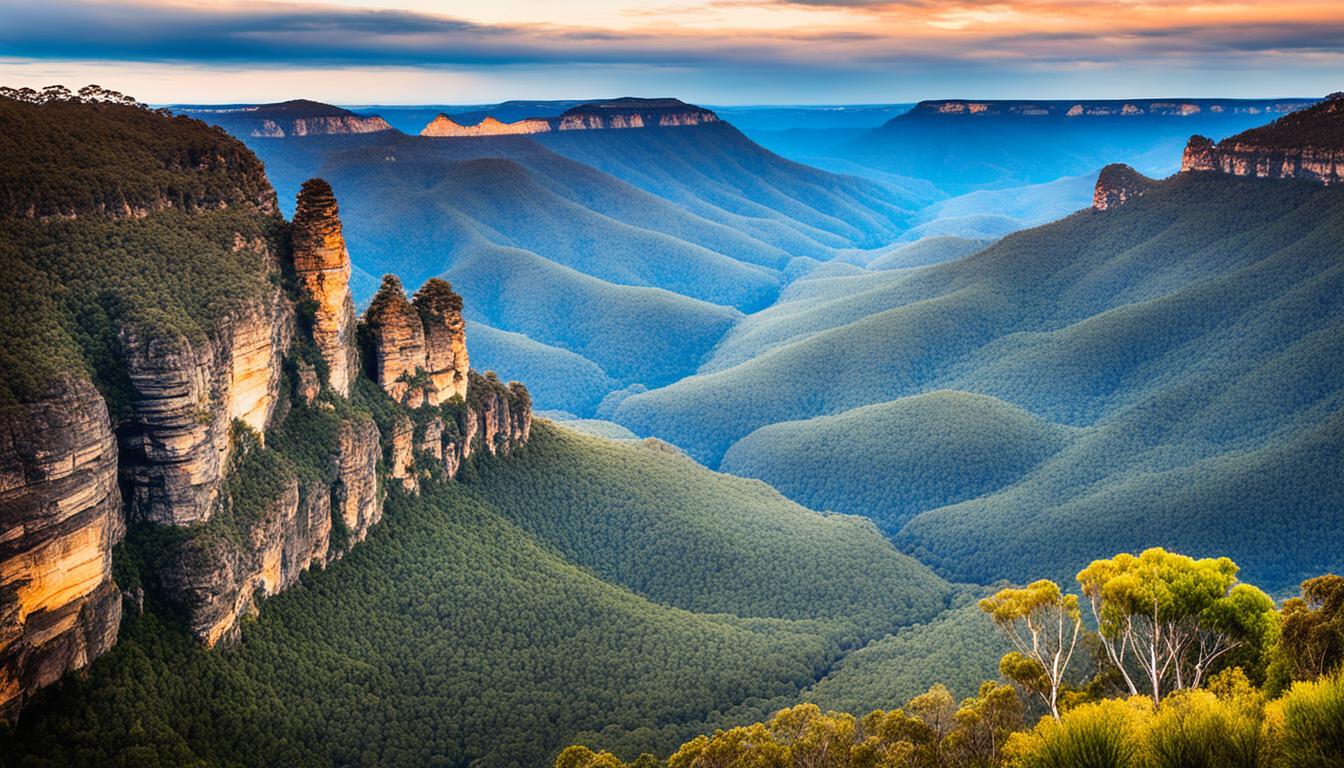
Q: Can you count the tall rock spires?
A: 3